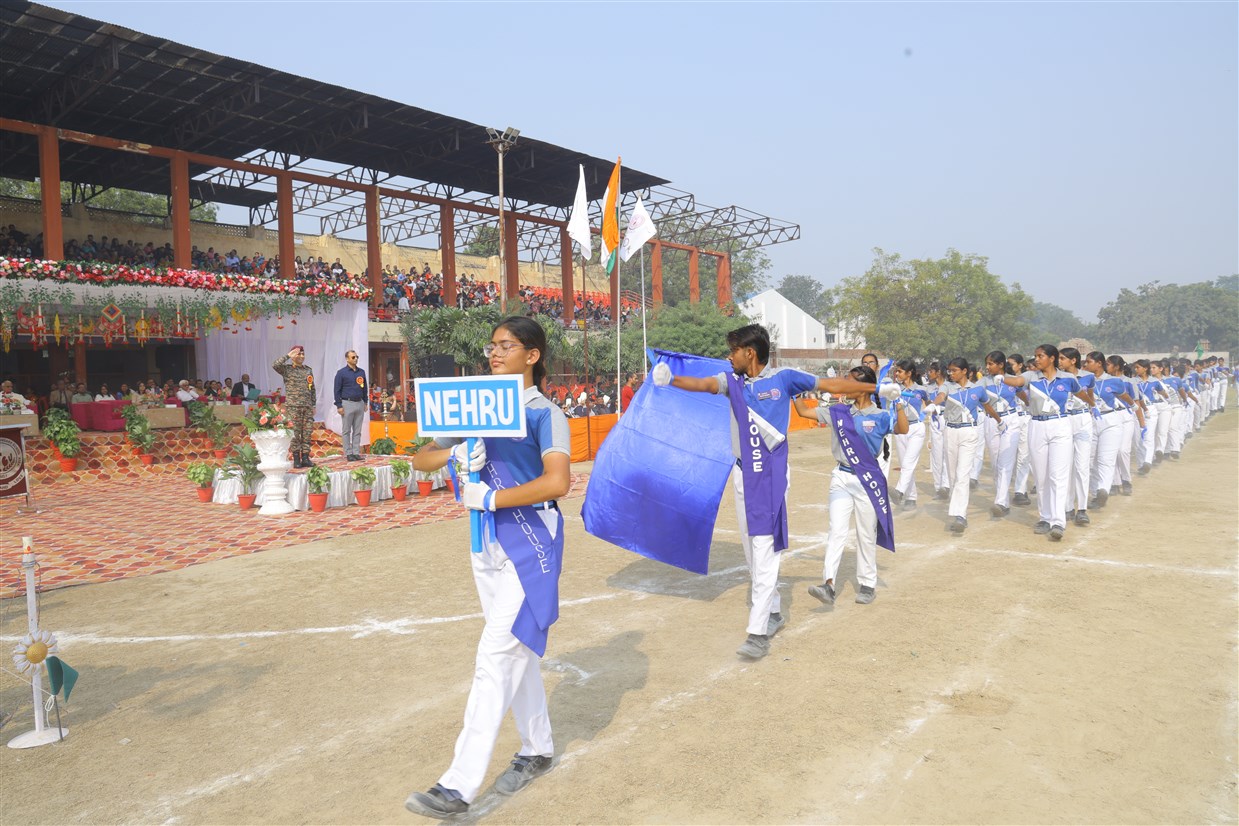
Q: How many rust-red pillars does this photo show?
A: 11